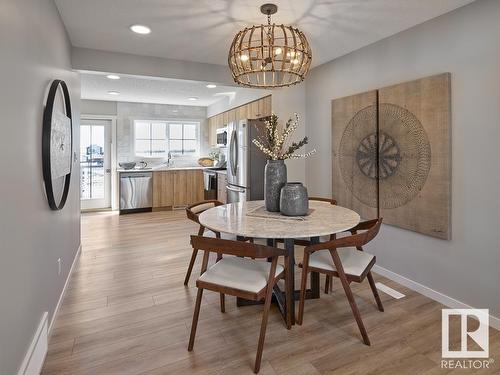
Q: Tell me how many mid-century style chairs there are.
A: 4